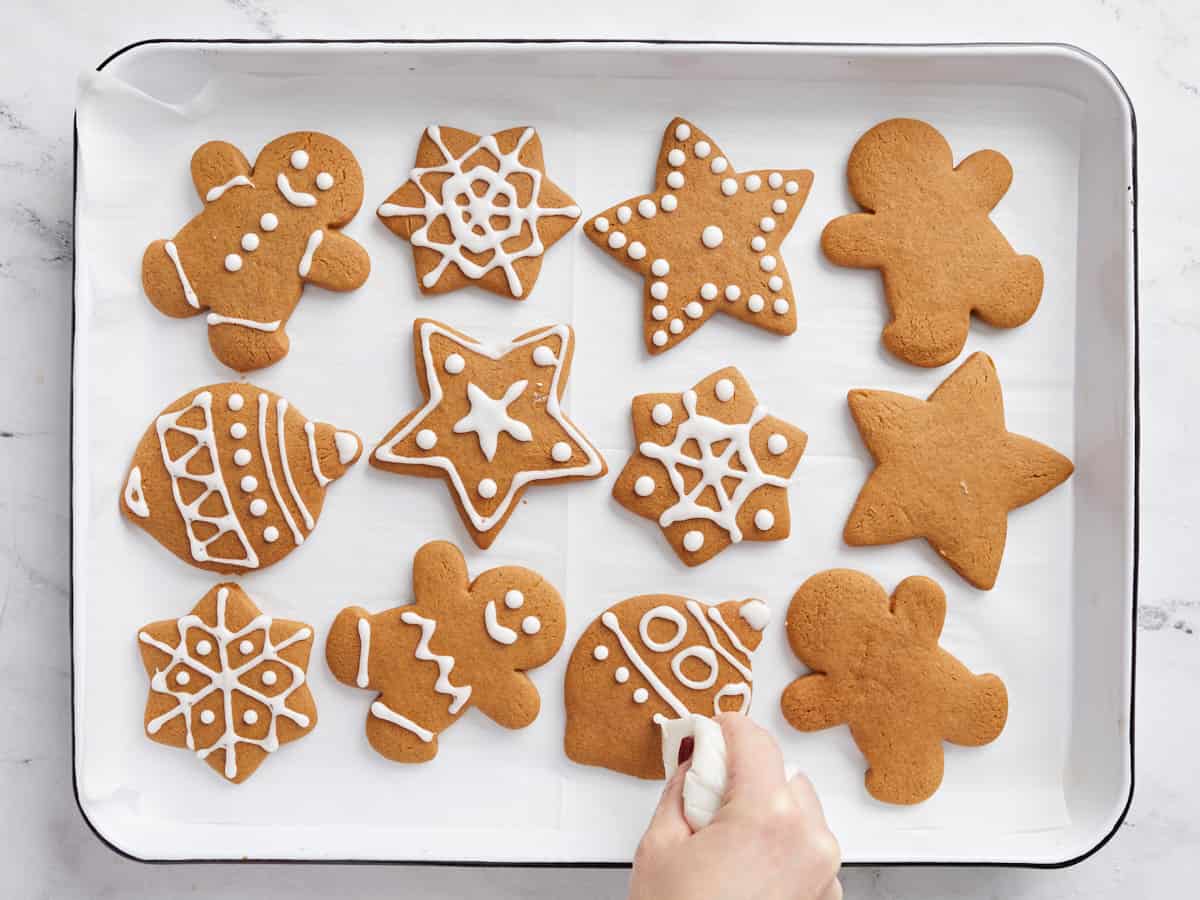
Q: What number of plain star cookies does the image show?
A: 1